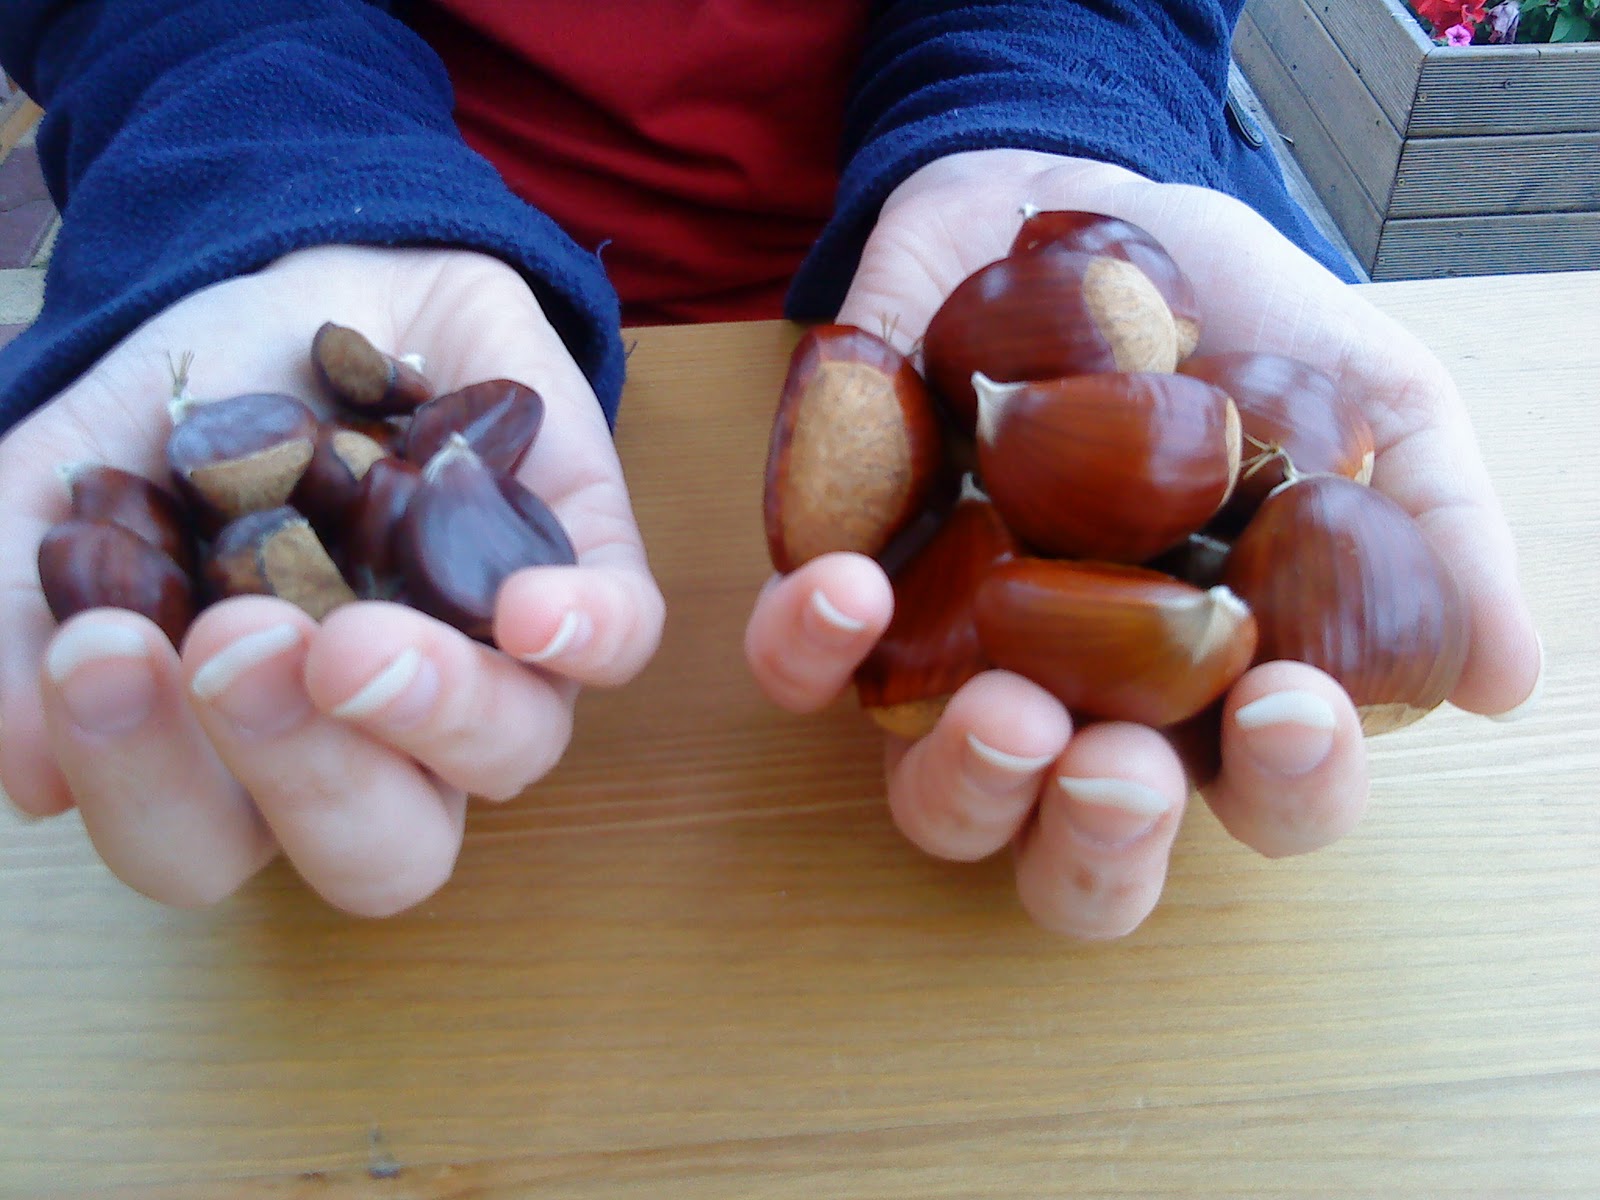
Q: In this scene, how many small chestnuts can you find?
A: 9